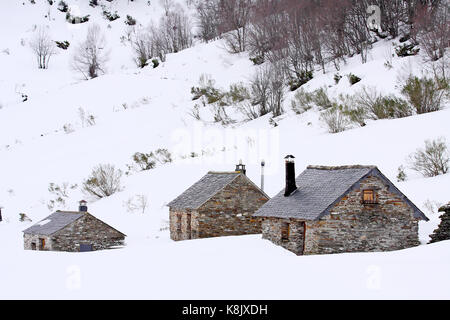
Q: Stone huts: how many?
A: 3